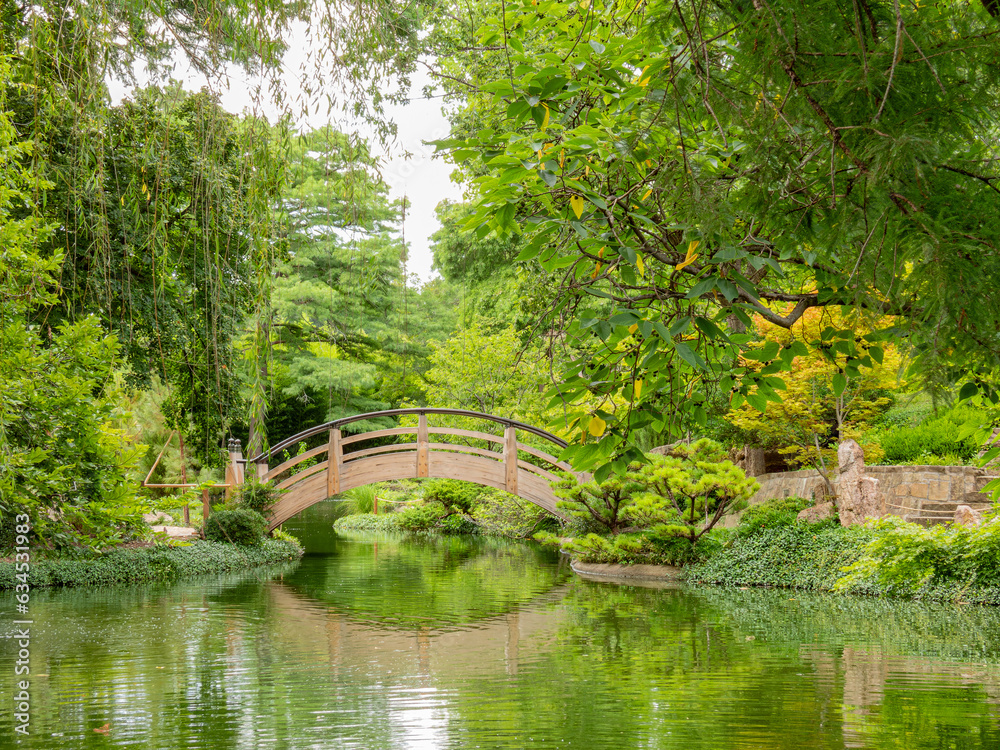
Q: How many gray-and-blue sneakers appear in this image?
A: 0